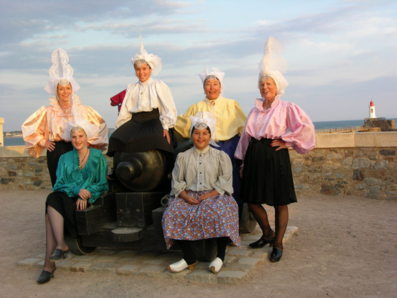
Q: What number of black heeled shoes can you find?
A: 4